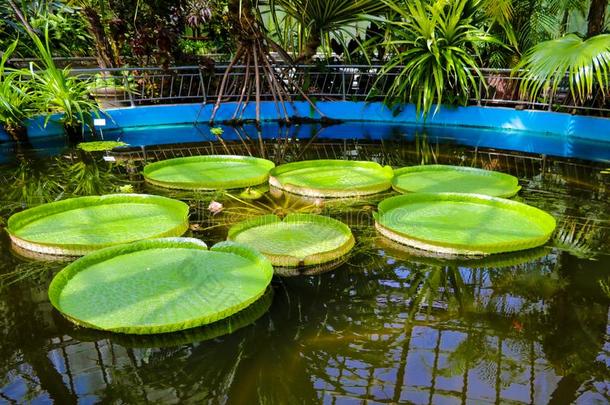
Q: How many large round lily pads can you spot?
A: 7